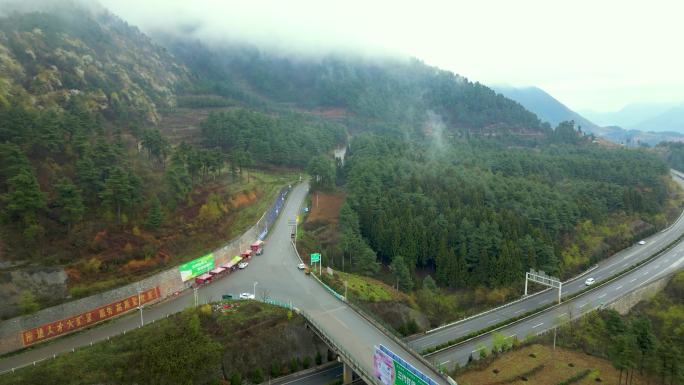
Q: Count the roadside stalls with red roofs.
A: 5